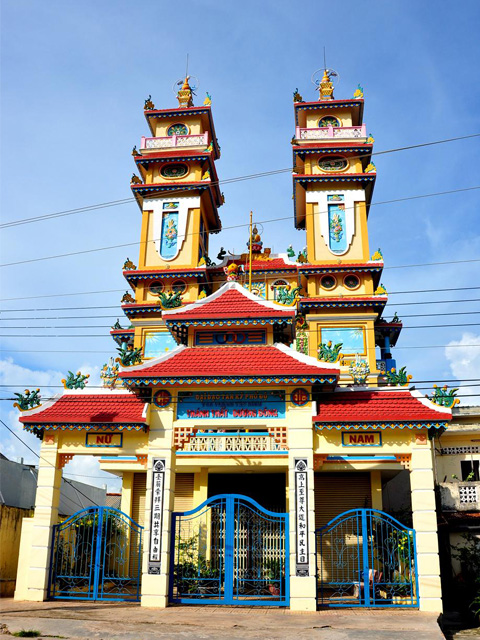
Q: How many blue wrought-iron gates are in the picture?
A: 3